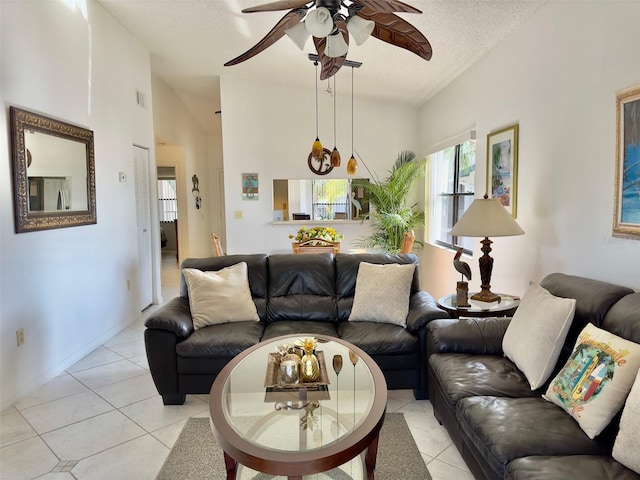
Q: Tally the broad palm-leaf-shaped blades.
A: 5